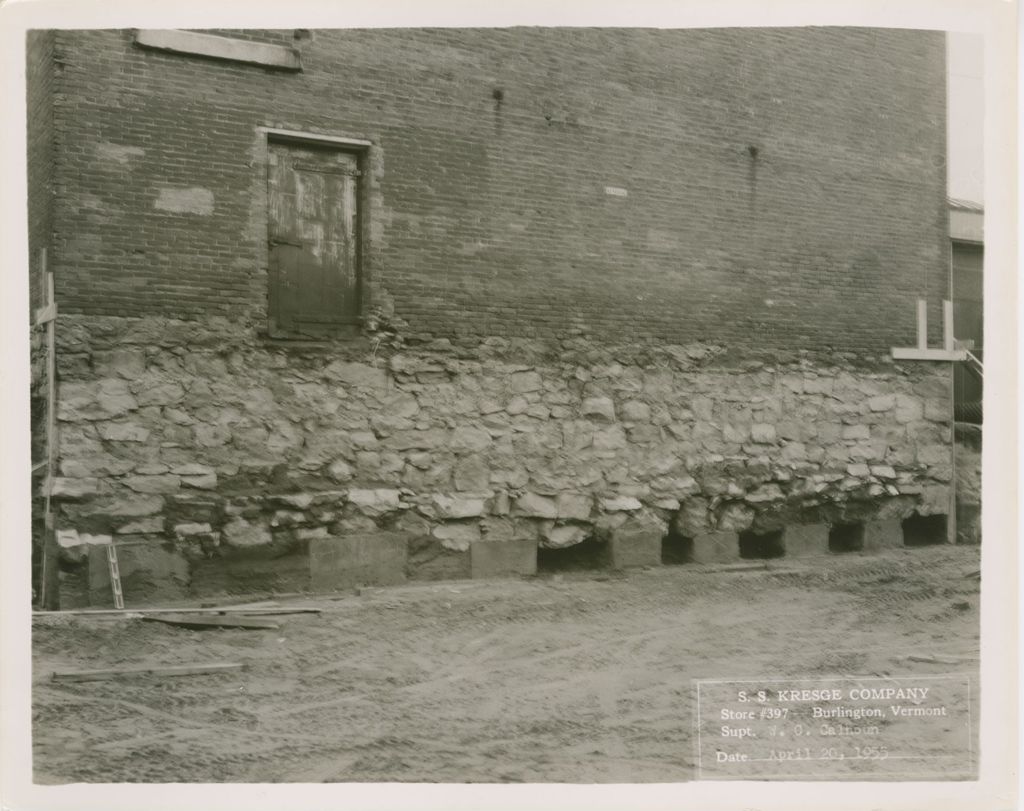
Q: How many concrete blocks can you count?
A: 7